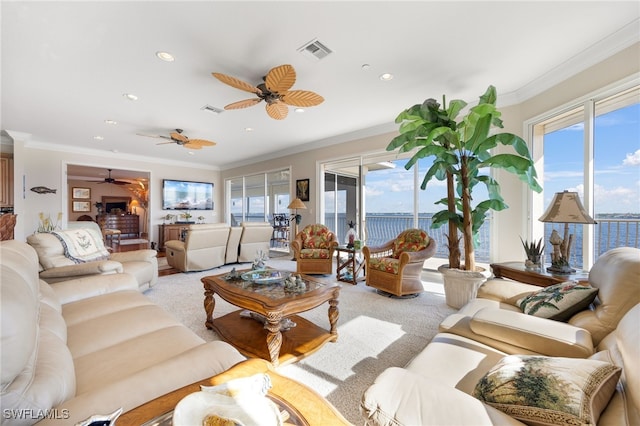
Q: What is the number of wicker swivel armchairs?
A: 2